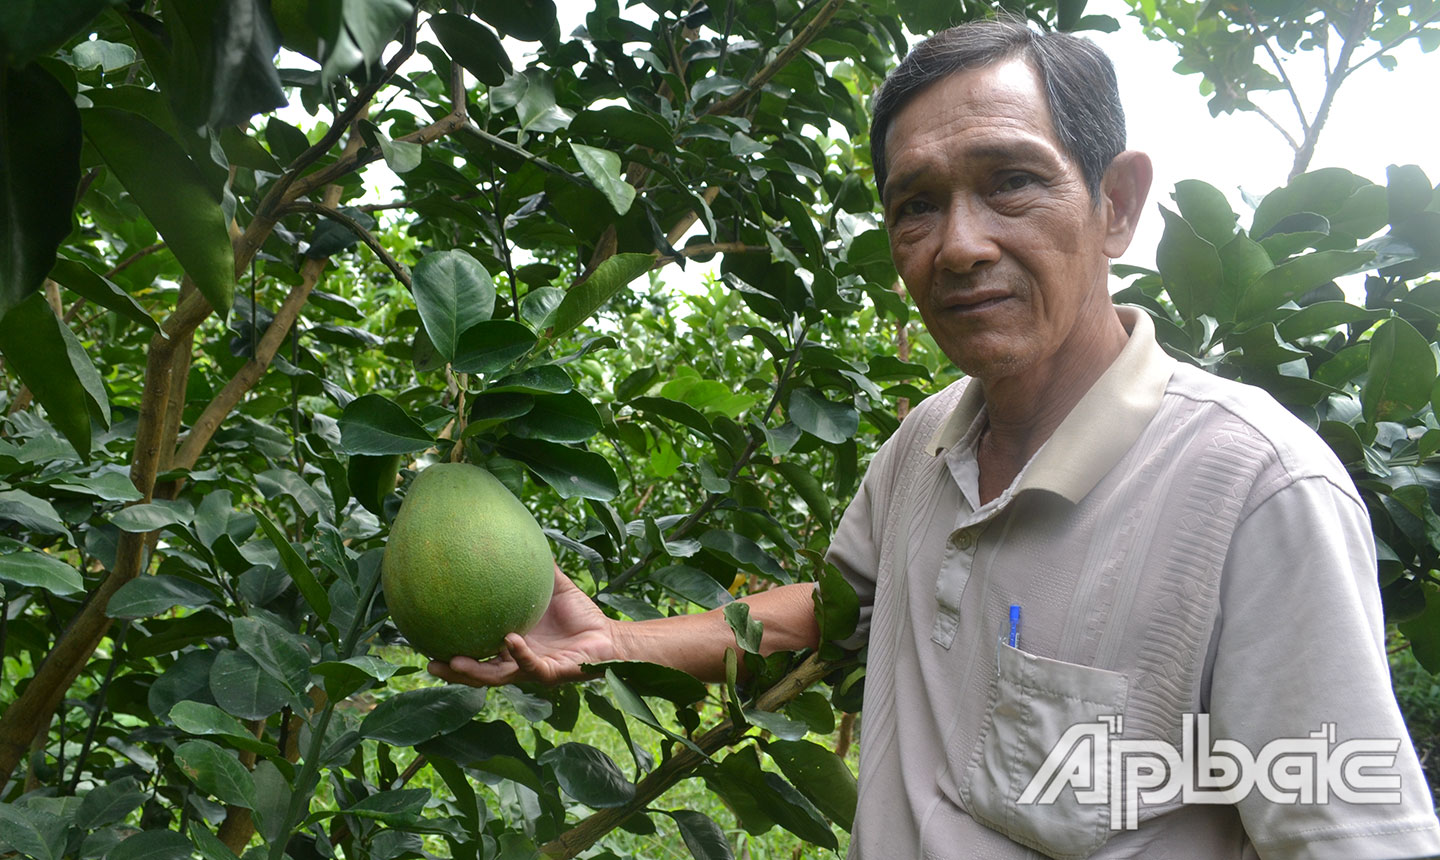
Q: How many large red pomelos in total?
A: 0